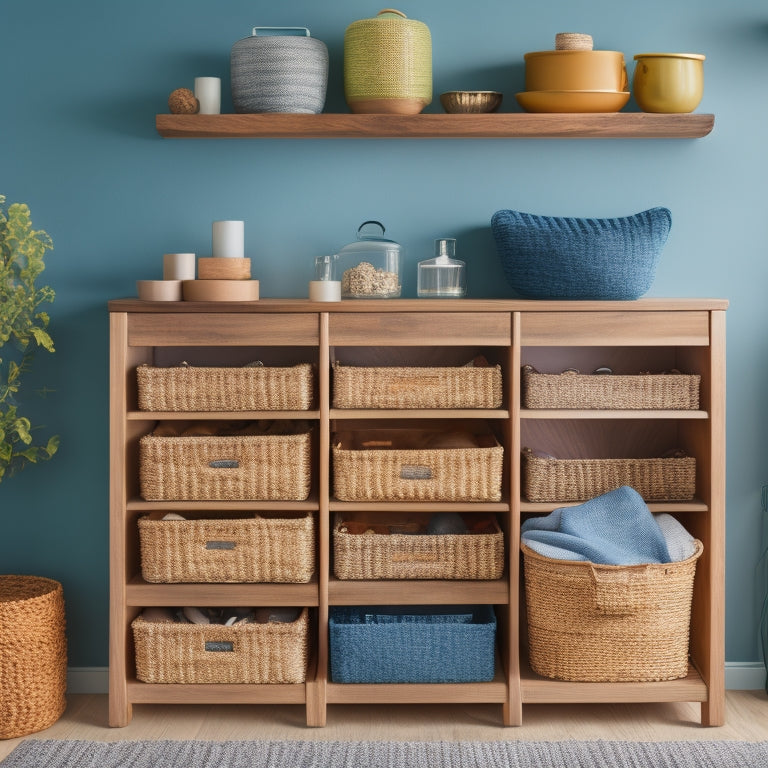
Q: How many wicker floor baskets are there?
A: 1